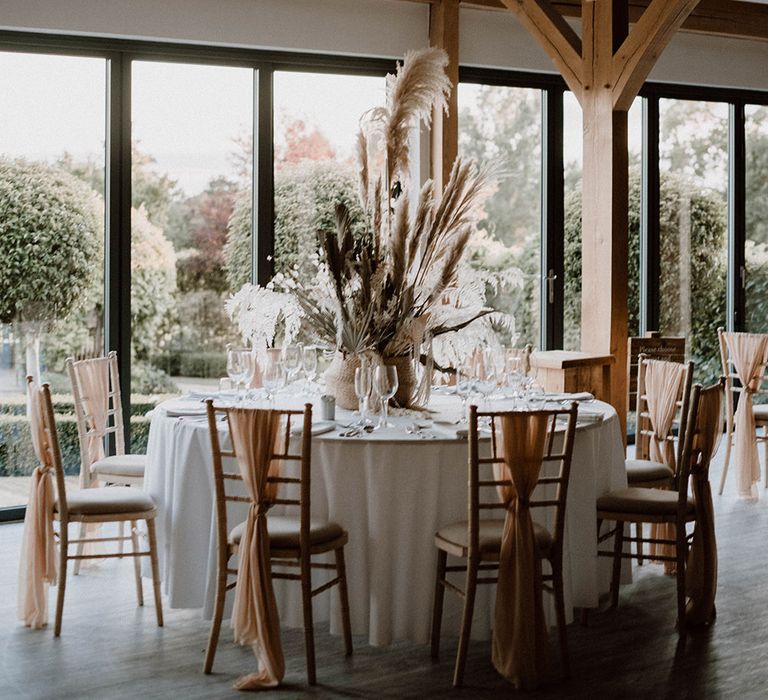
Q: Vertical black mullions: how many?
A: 5